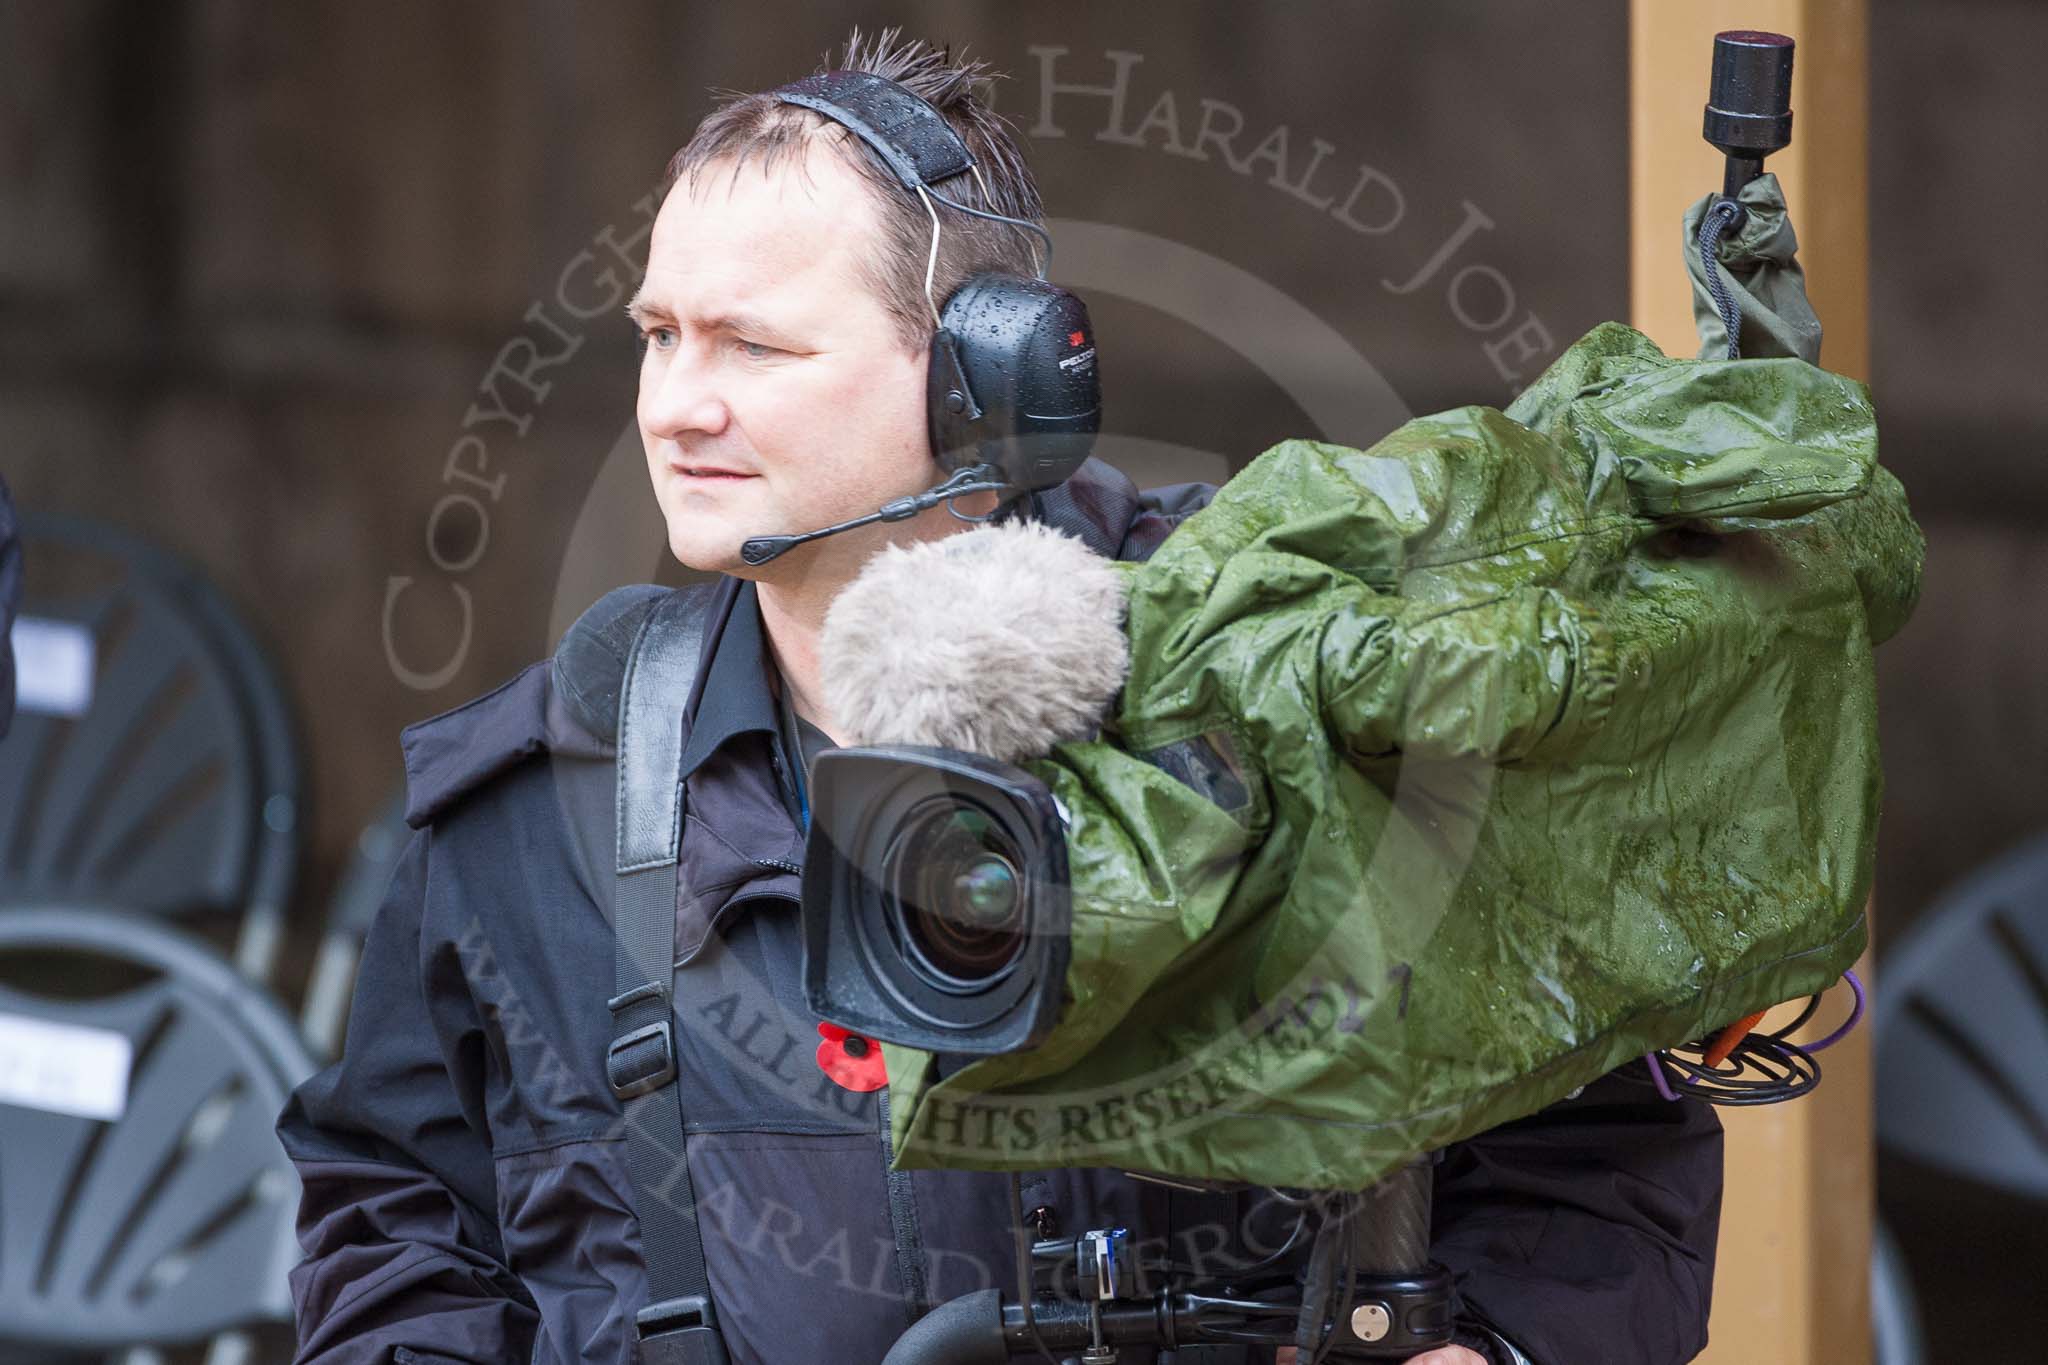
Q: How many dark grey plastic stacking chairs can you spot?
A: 4